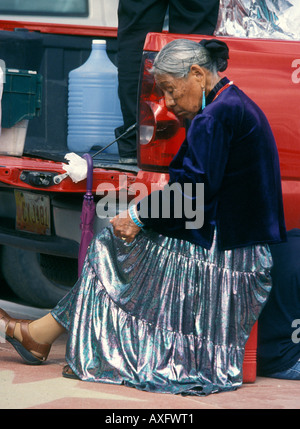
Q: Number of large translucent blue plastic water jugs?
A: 1